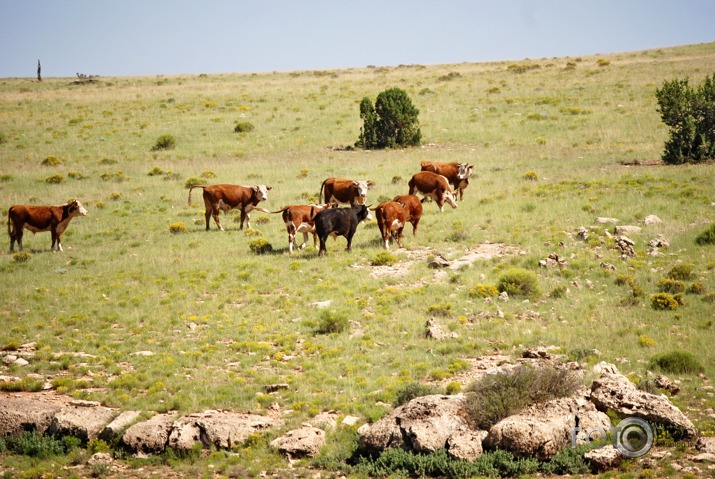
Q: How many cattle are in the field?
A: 9